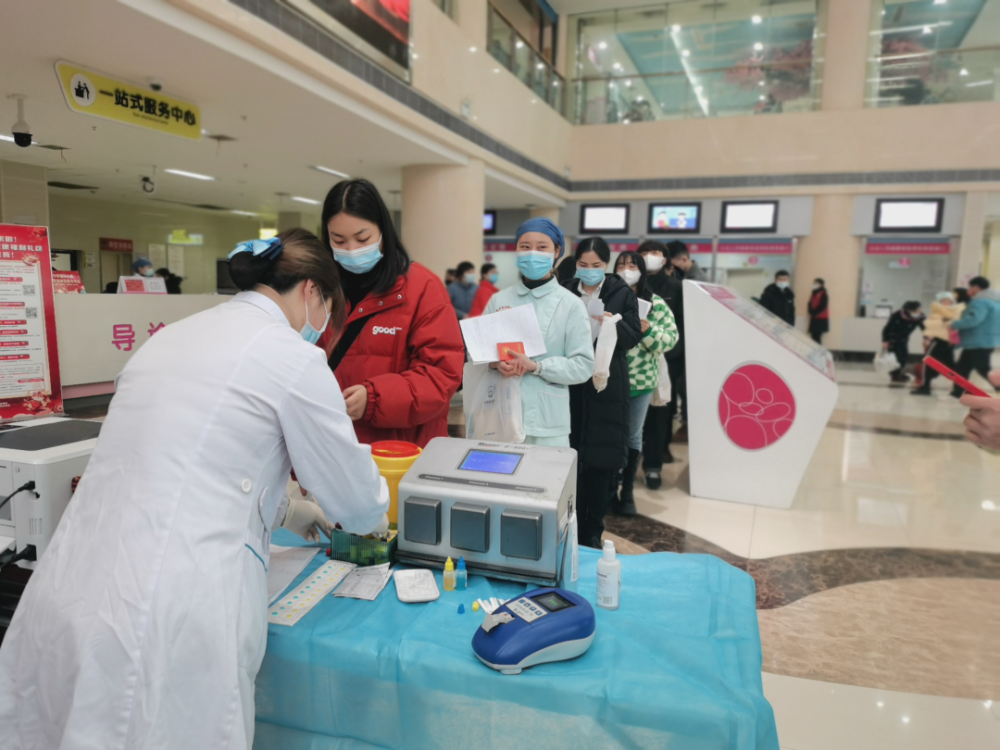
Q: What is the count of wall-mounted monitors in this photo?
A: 5